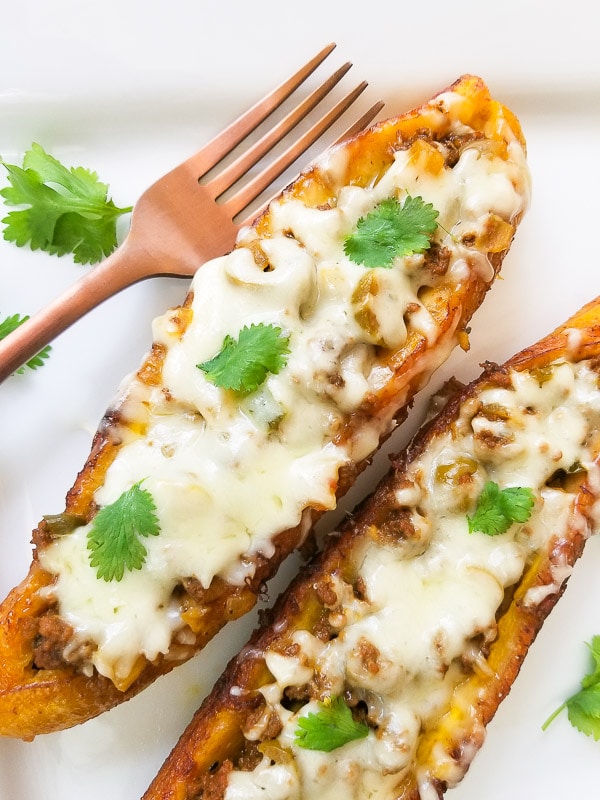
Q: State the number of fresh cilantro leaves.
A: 8